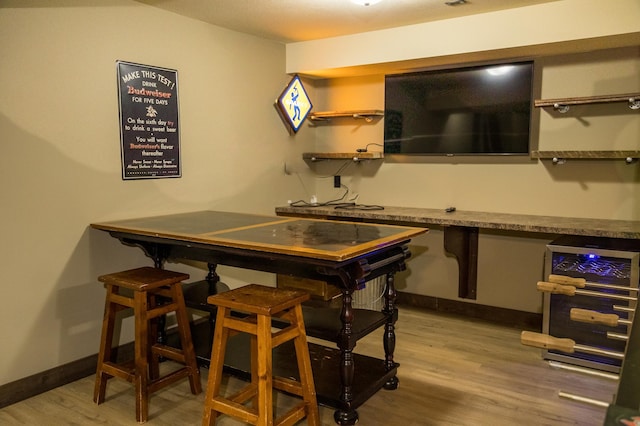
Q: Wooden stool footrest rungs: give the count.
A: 8